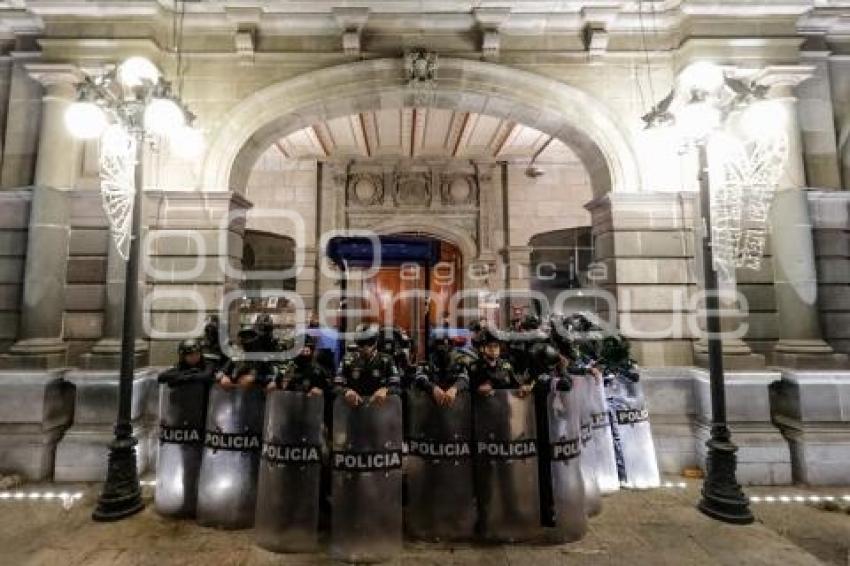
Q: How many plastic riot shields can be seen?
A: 10